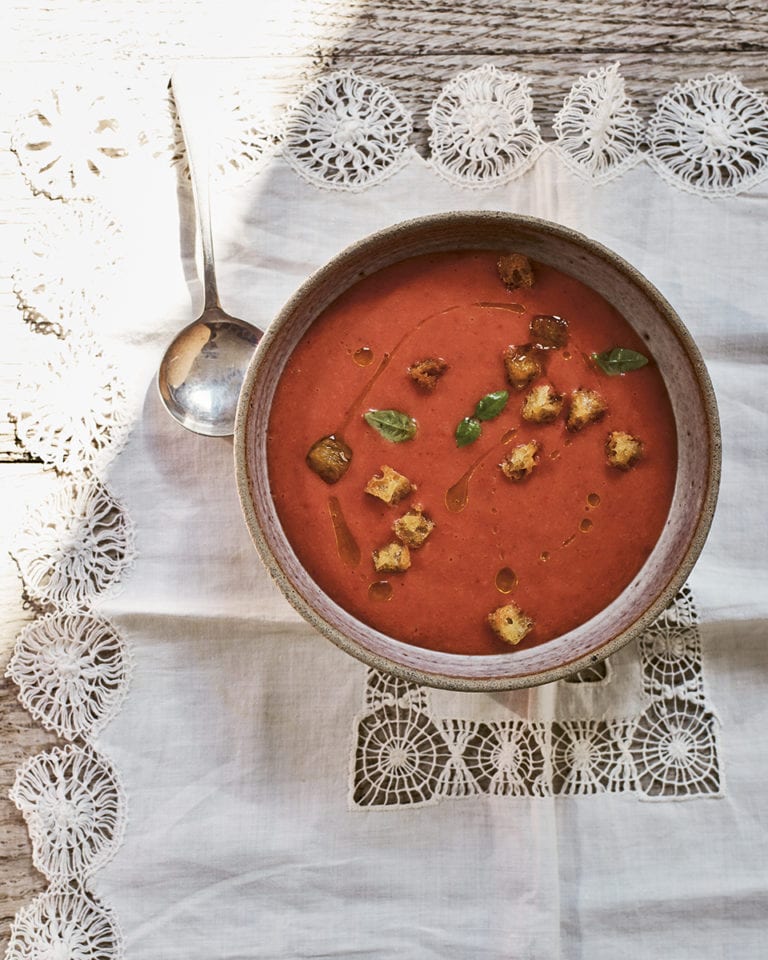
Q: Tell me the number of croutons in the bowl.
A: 13